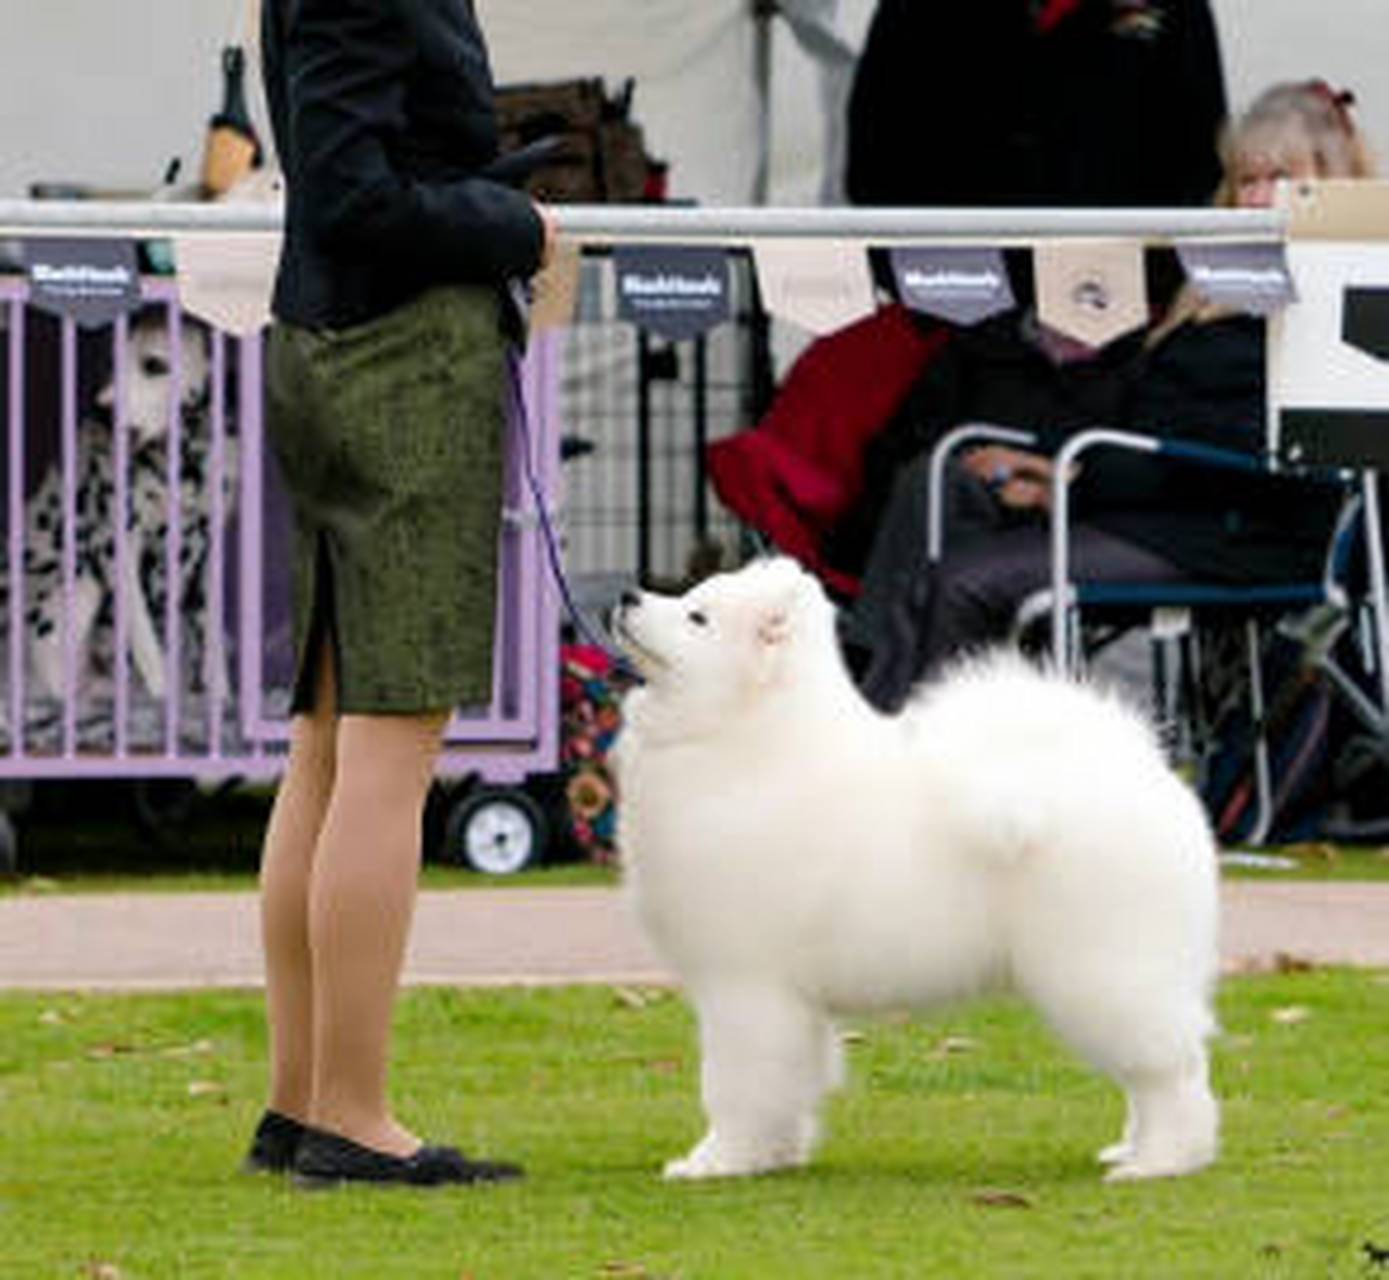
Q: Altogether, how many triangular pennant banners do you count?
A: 7